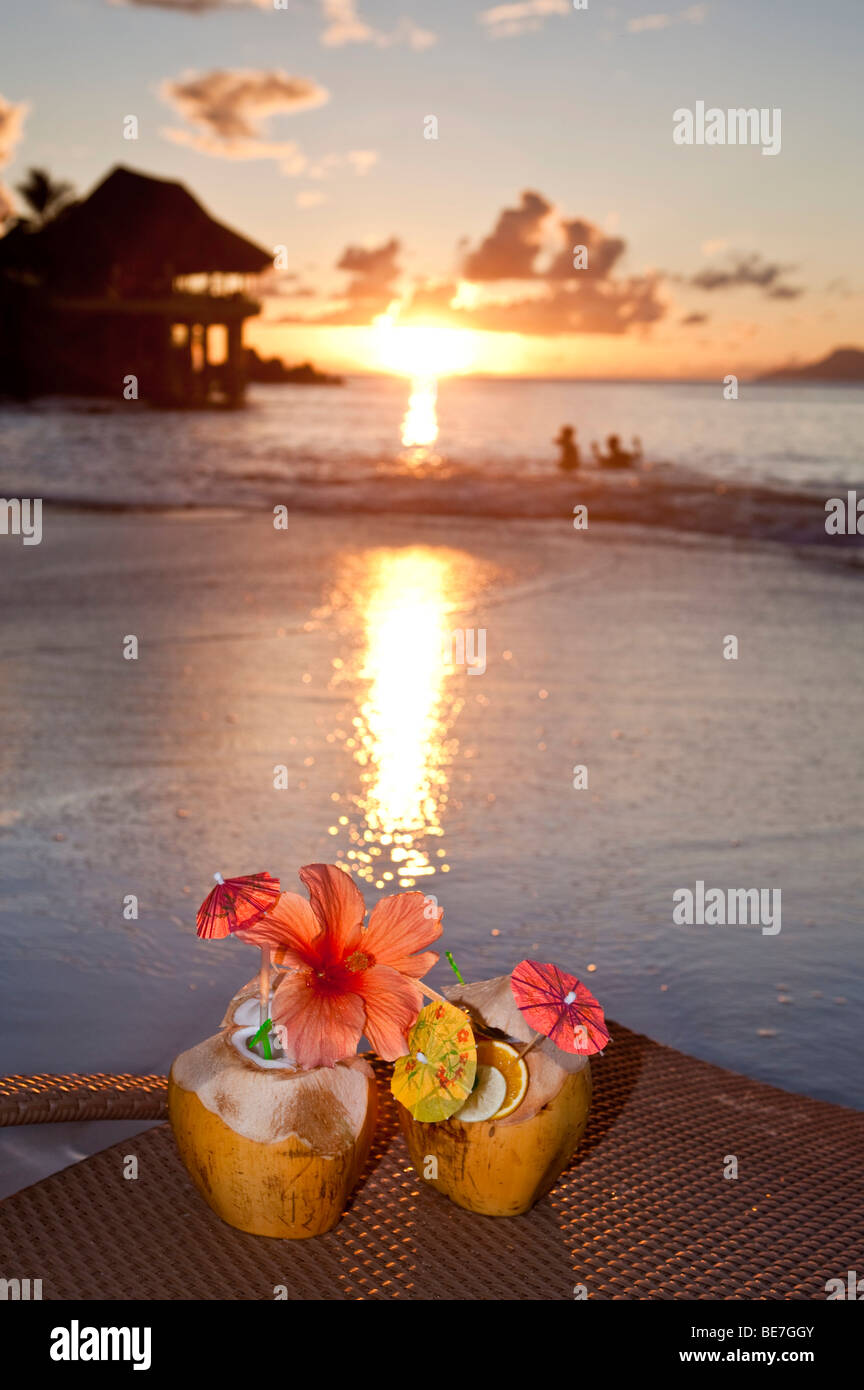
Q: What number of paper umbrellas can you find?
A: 3